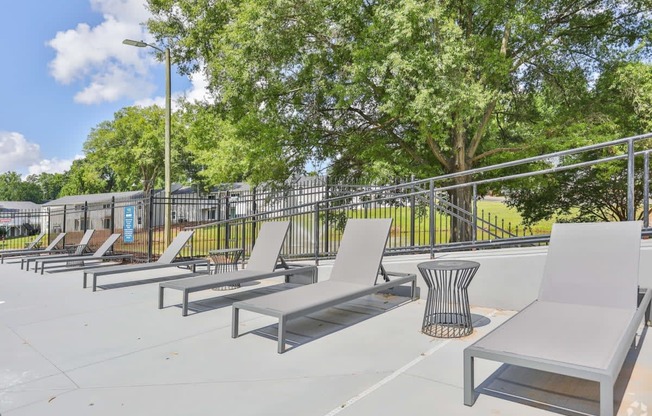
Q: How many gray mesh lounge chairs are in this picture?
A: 8